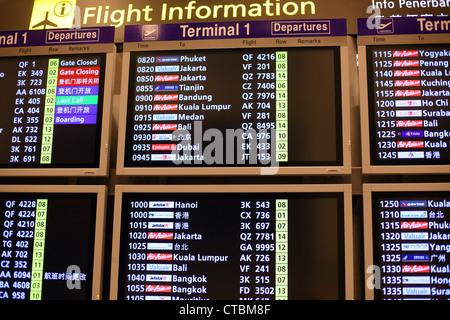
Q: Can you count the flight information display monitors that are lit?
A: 6